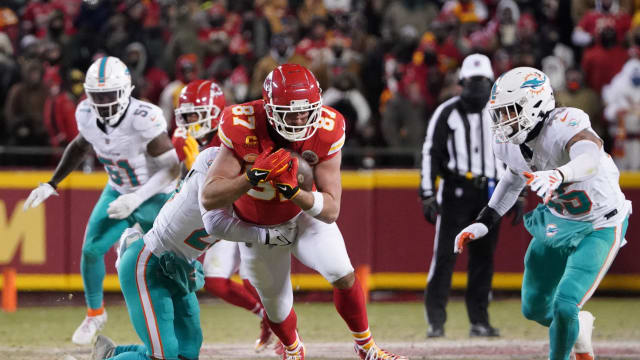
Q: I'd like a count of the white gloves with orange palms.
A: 2